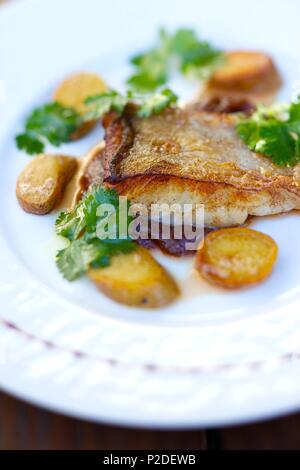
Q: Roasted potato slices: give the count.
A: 5